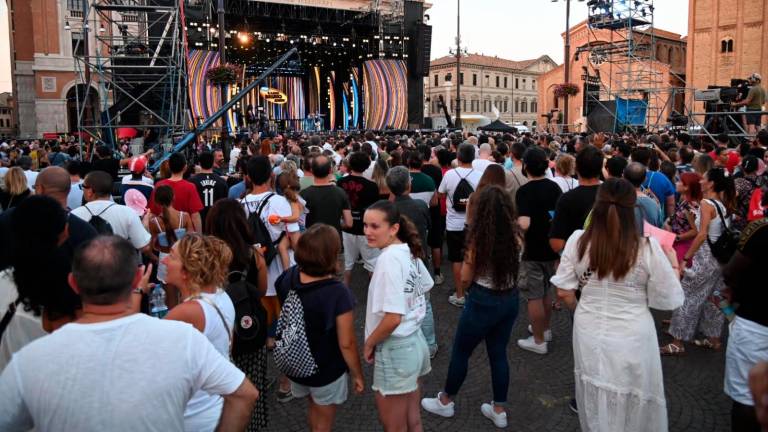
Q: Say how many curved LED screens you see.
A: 2